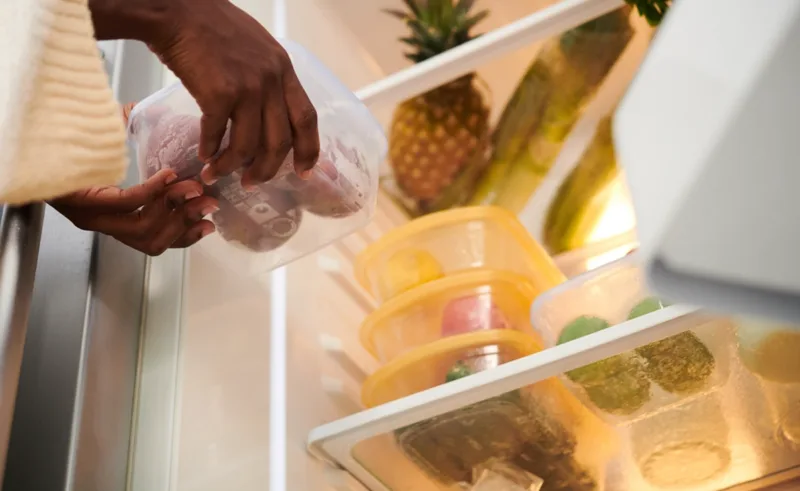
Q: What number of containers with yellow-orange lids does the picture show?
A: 3